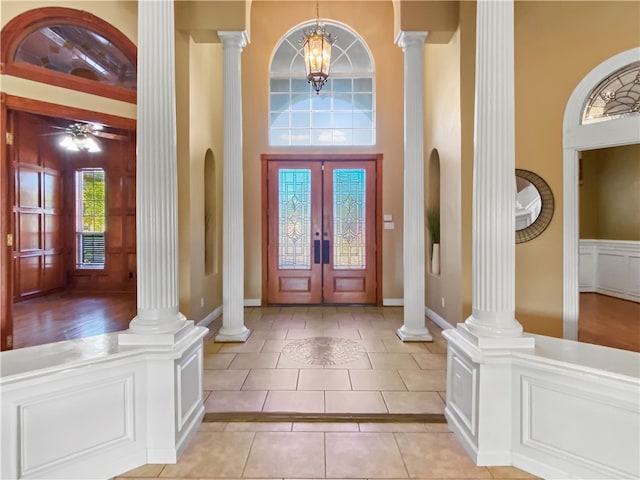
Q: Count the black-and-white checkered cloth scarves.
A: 0